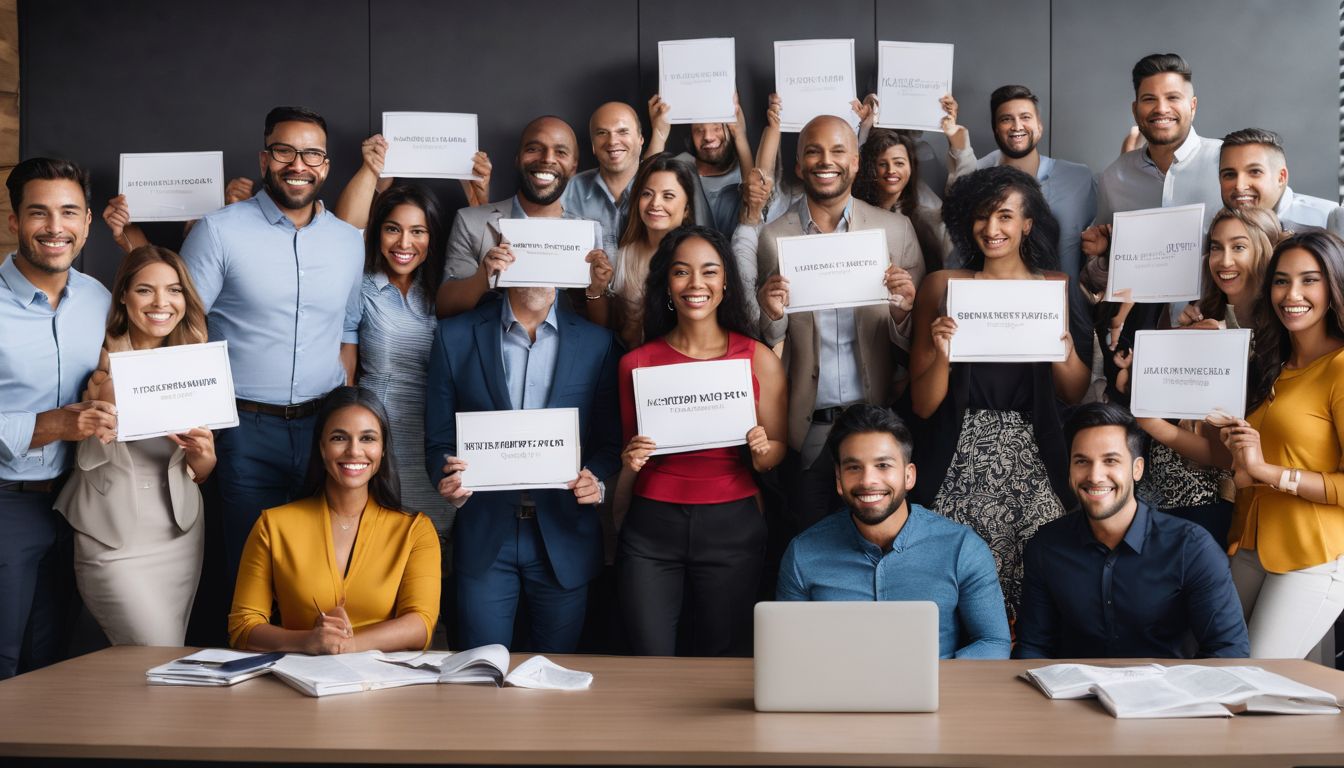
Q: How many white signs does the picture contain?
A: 13